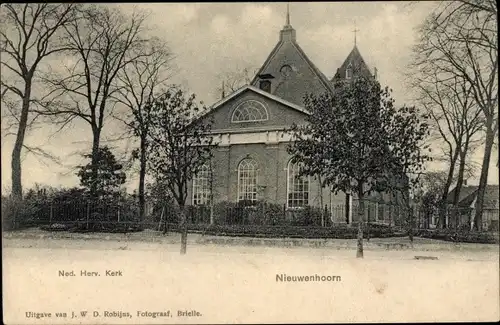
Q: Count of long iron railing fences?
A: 1